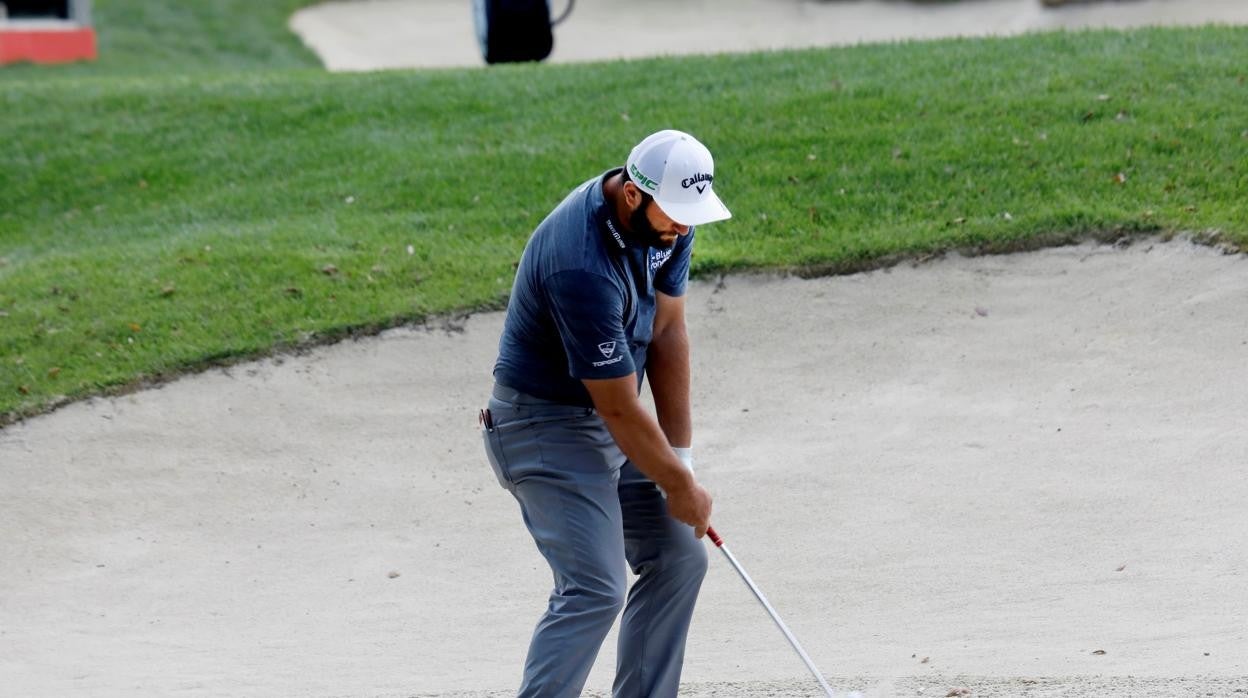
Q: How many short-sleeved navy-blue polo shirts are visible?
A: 1